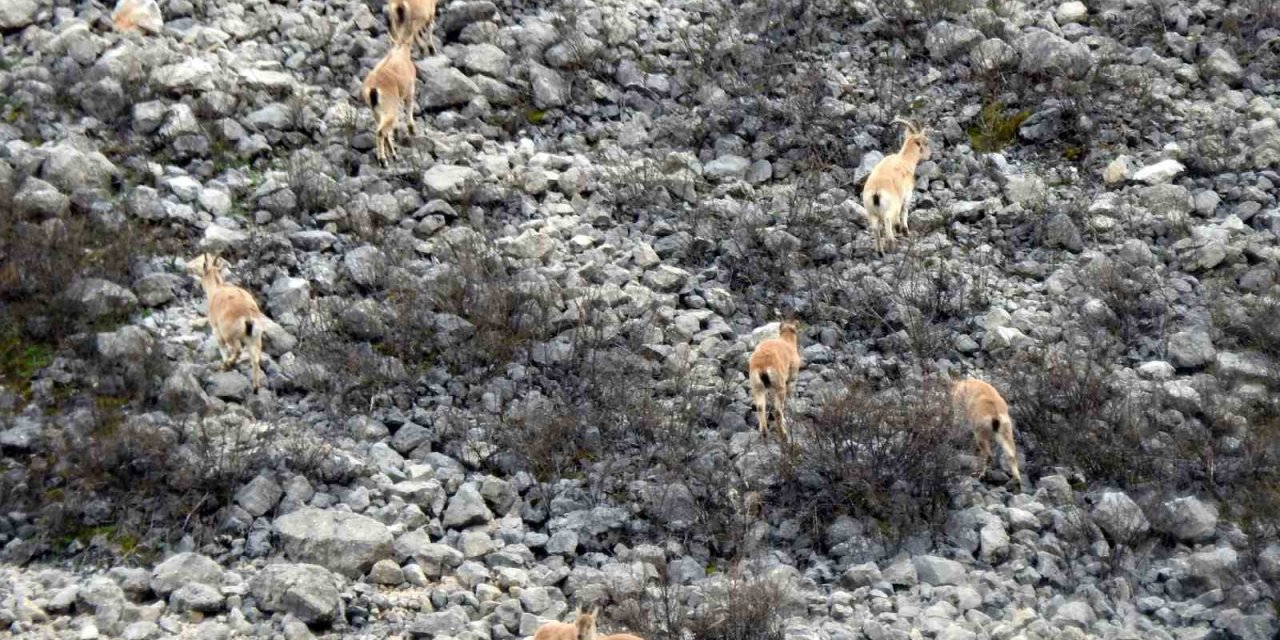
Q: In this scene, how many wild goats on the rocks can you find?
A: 8